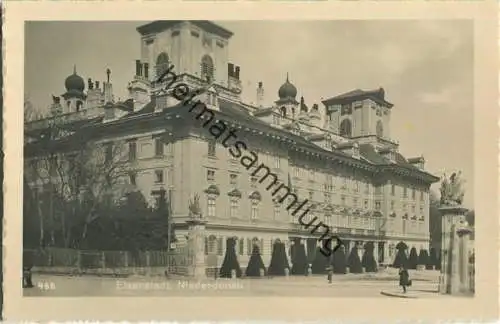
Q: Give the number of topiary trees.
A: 12